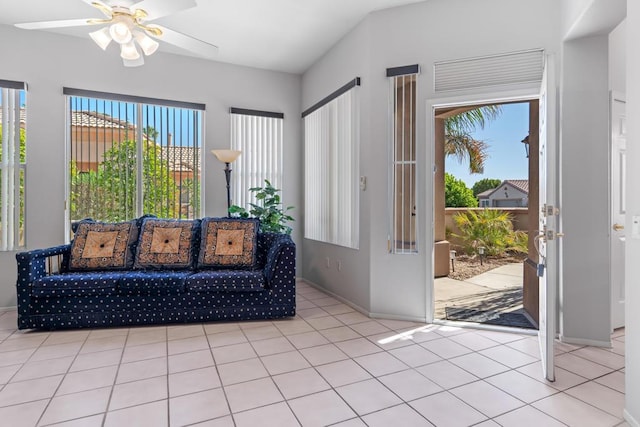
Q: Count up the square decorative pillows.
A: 3